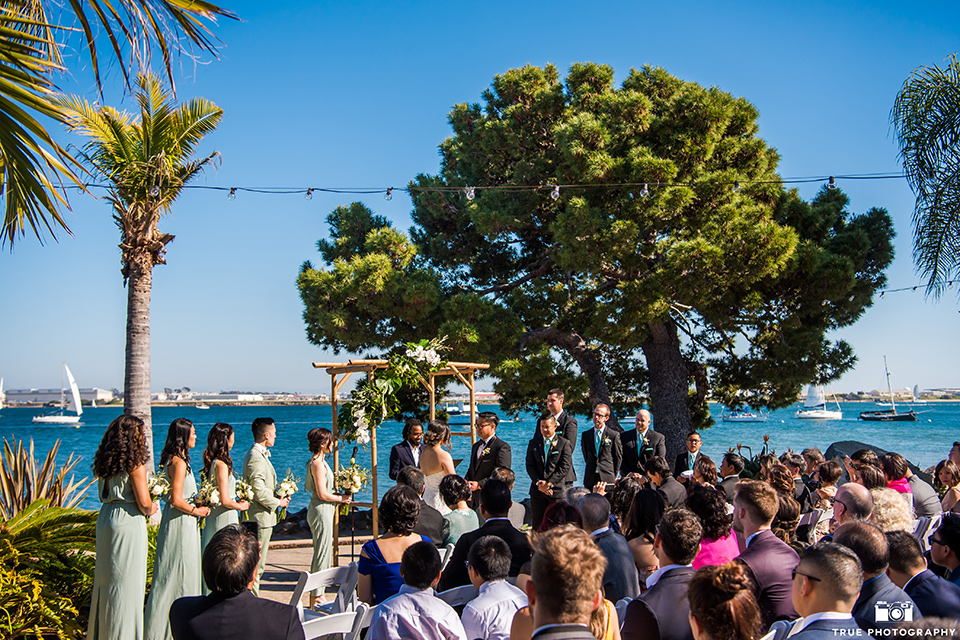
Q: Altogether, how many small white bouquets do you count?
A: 5